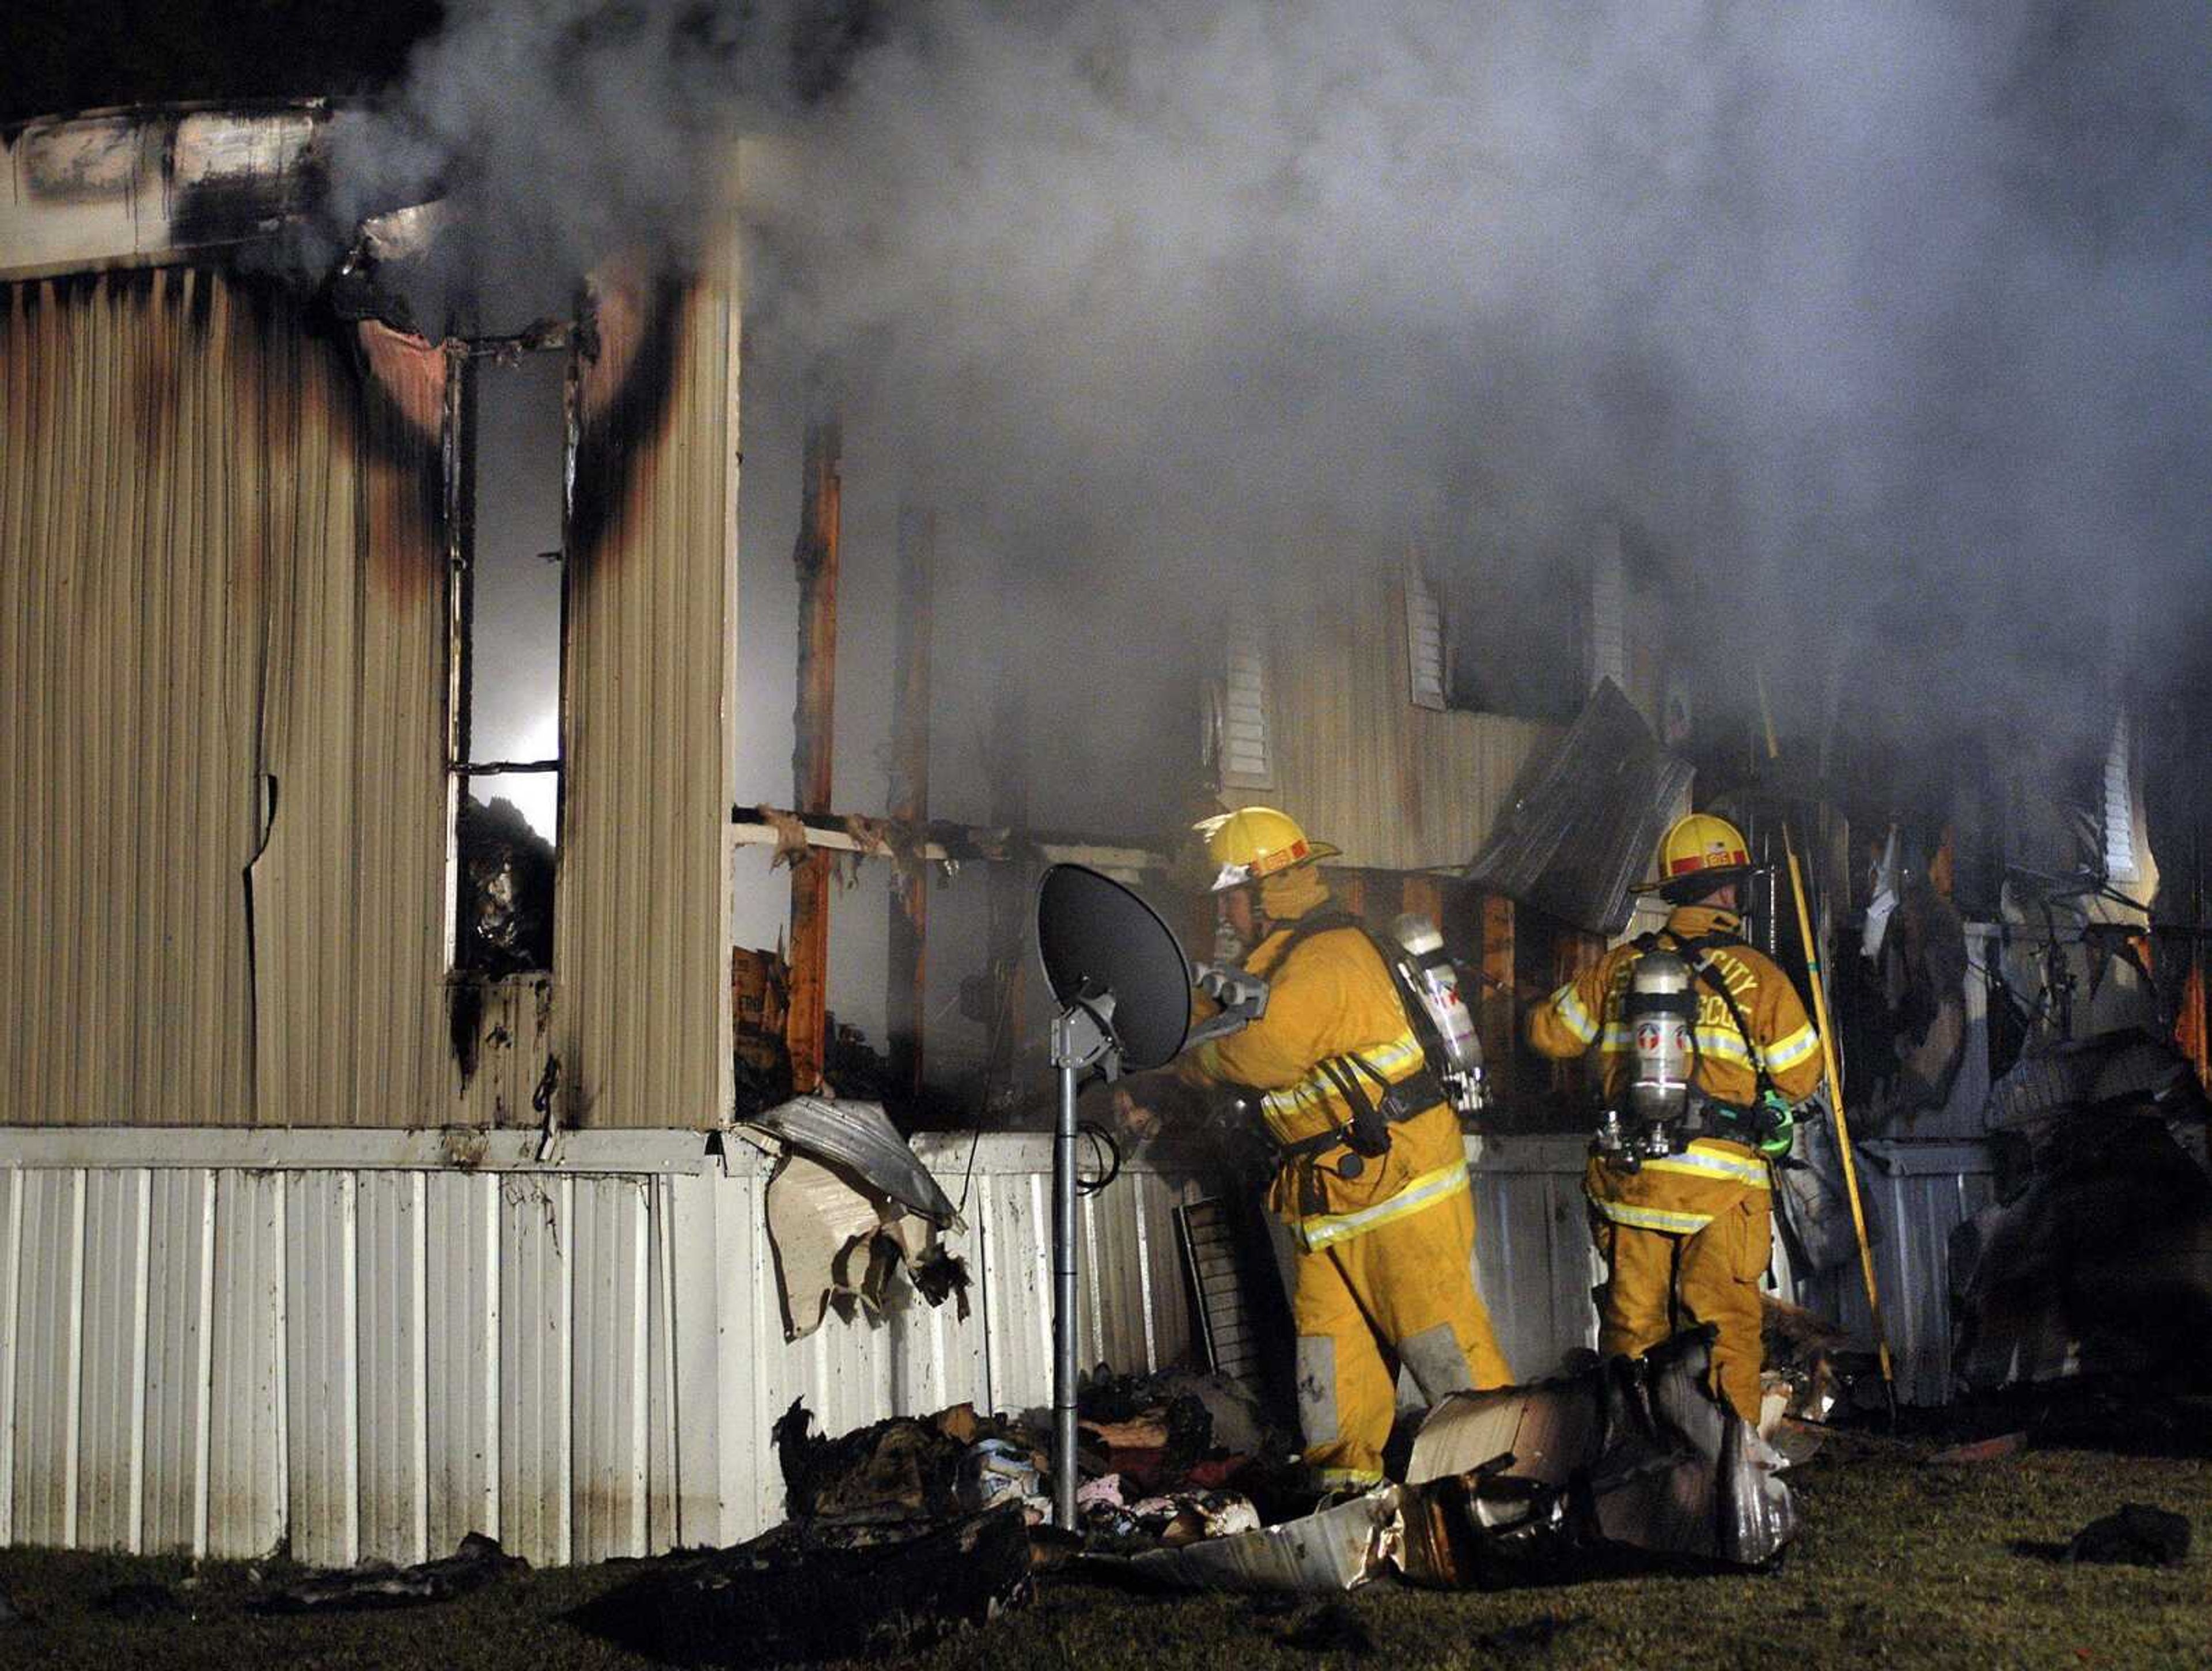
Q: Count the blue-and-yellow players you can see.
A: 0